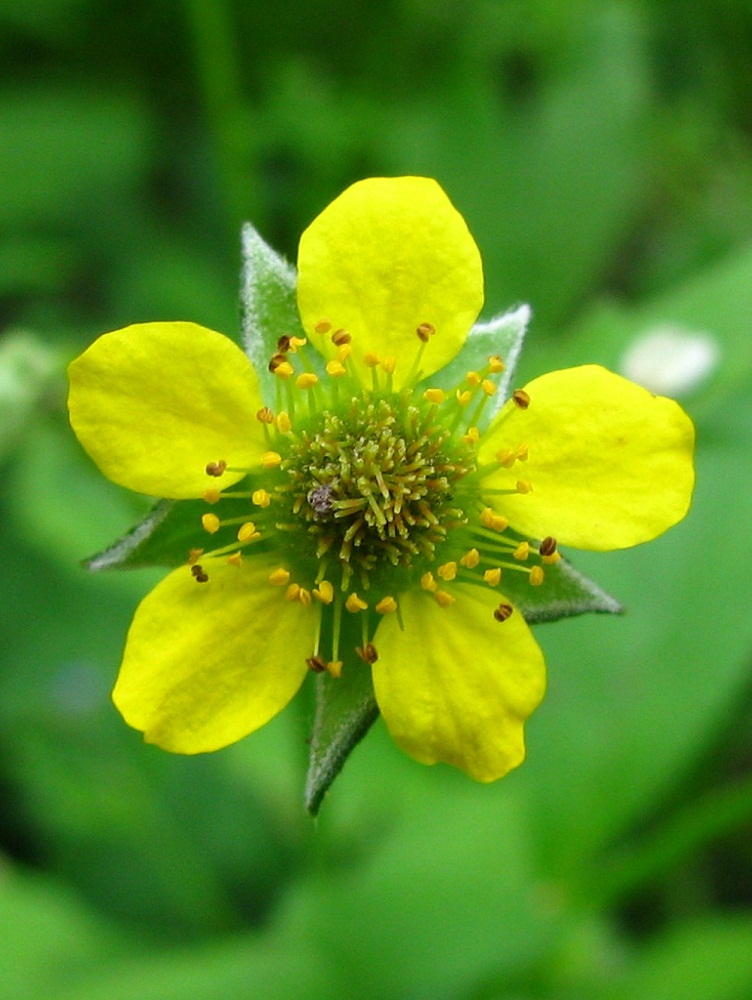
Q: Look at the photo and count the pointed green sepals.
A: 5